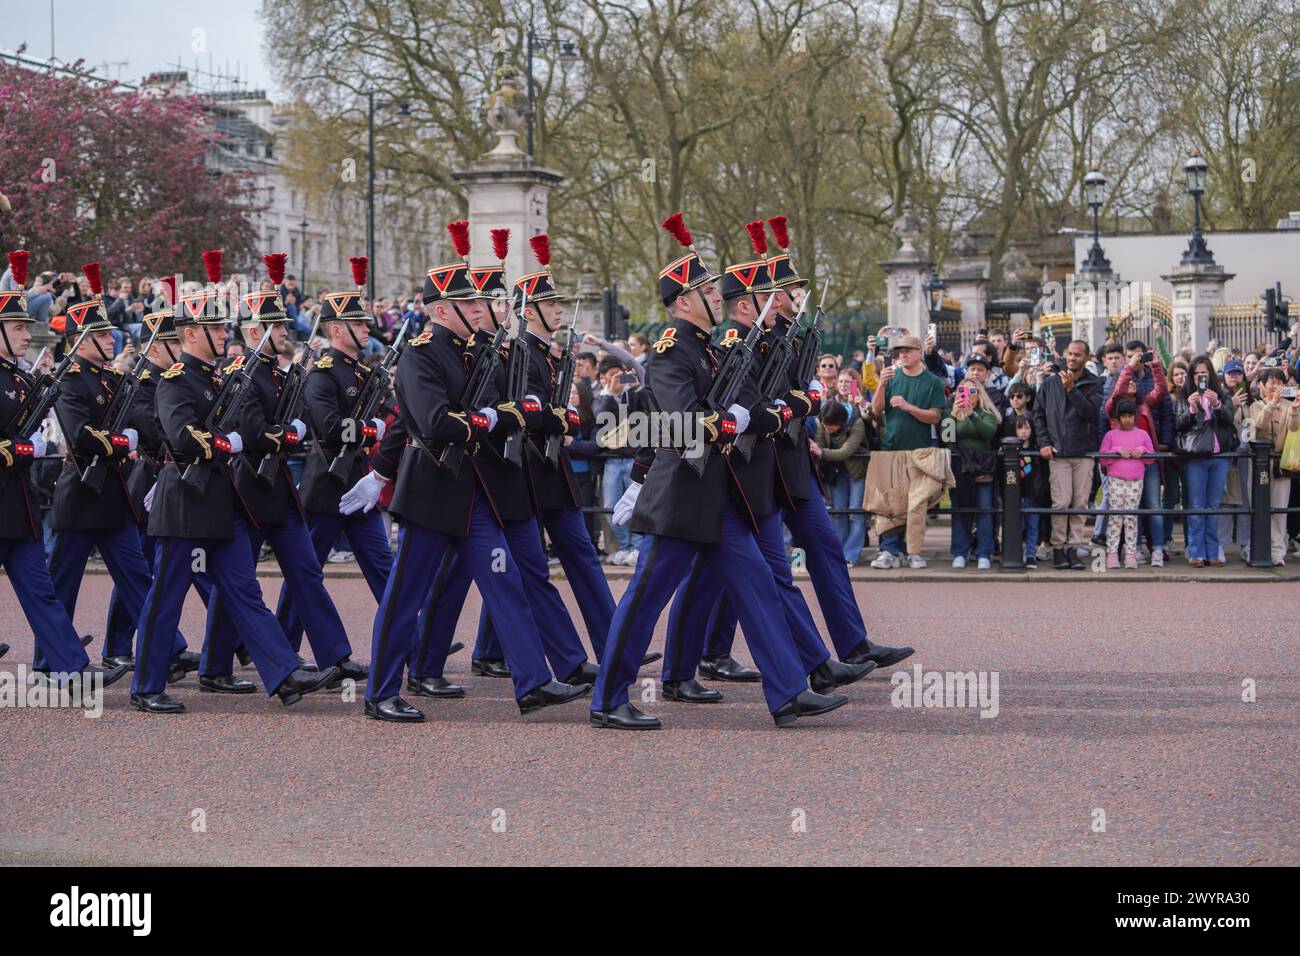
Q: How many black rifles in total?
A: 12